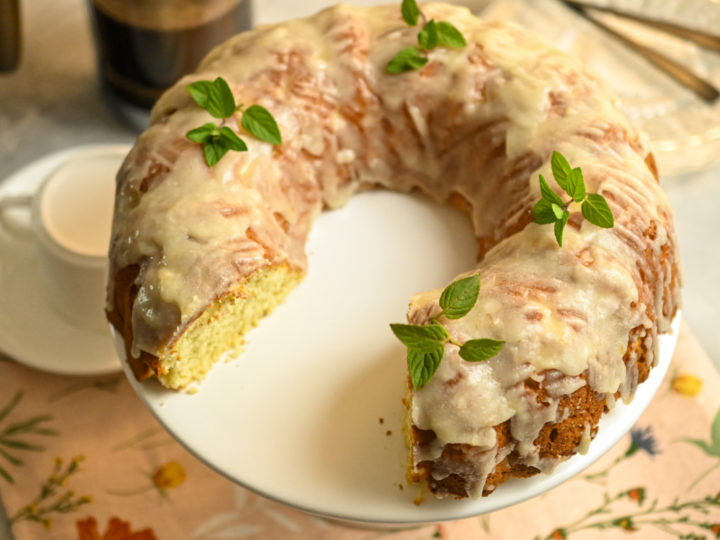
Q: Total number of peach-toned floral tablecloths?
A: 1